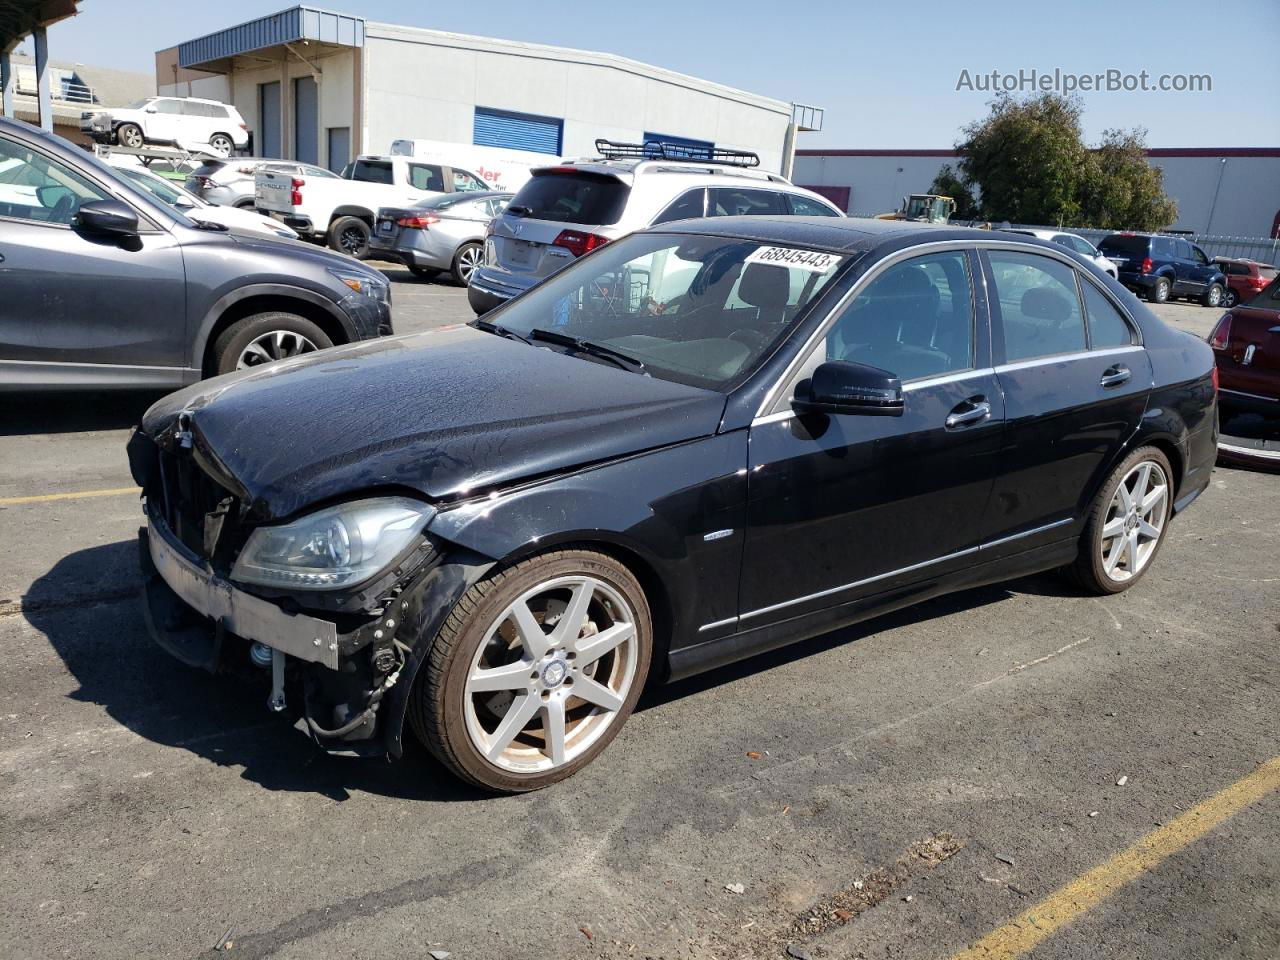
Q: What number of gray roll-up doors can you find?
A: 3